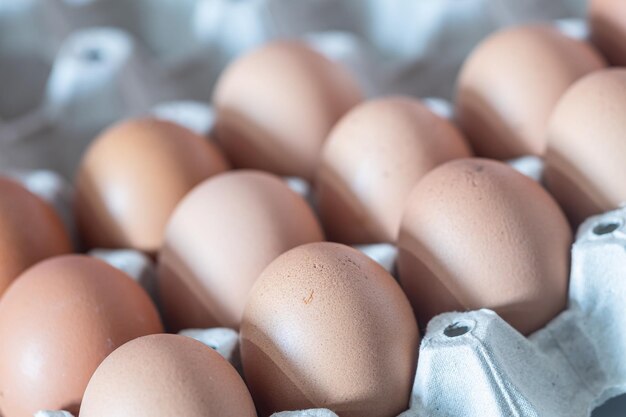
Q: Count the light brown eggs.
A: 12